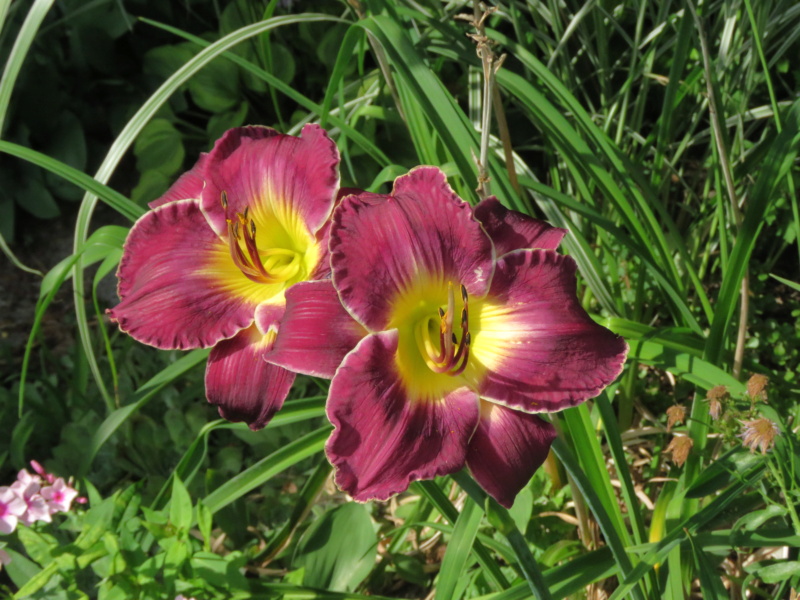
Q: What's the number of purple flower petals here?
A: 12